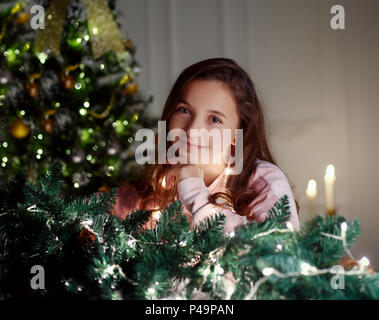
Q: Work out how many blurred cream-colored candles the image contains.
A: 2